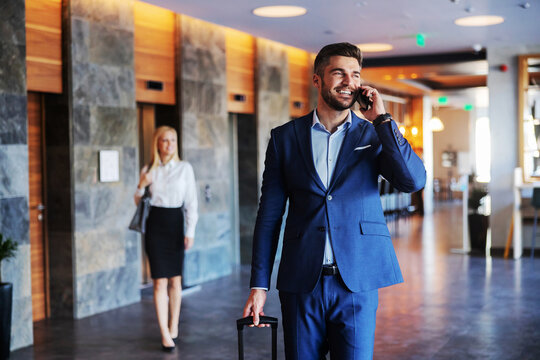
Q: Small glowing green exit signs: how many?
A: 3